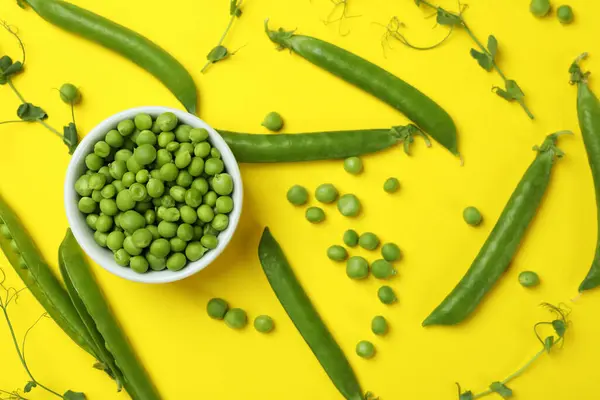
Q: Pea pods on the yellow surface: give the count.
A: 8